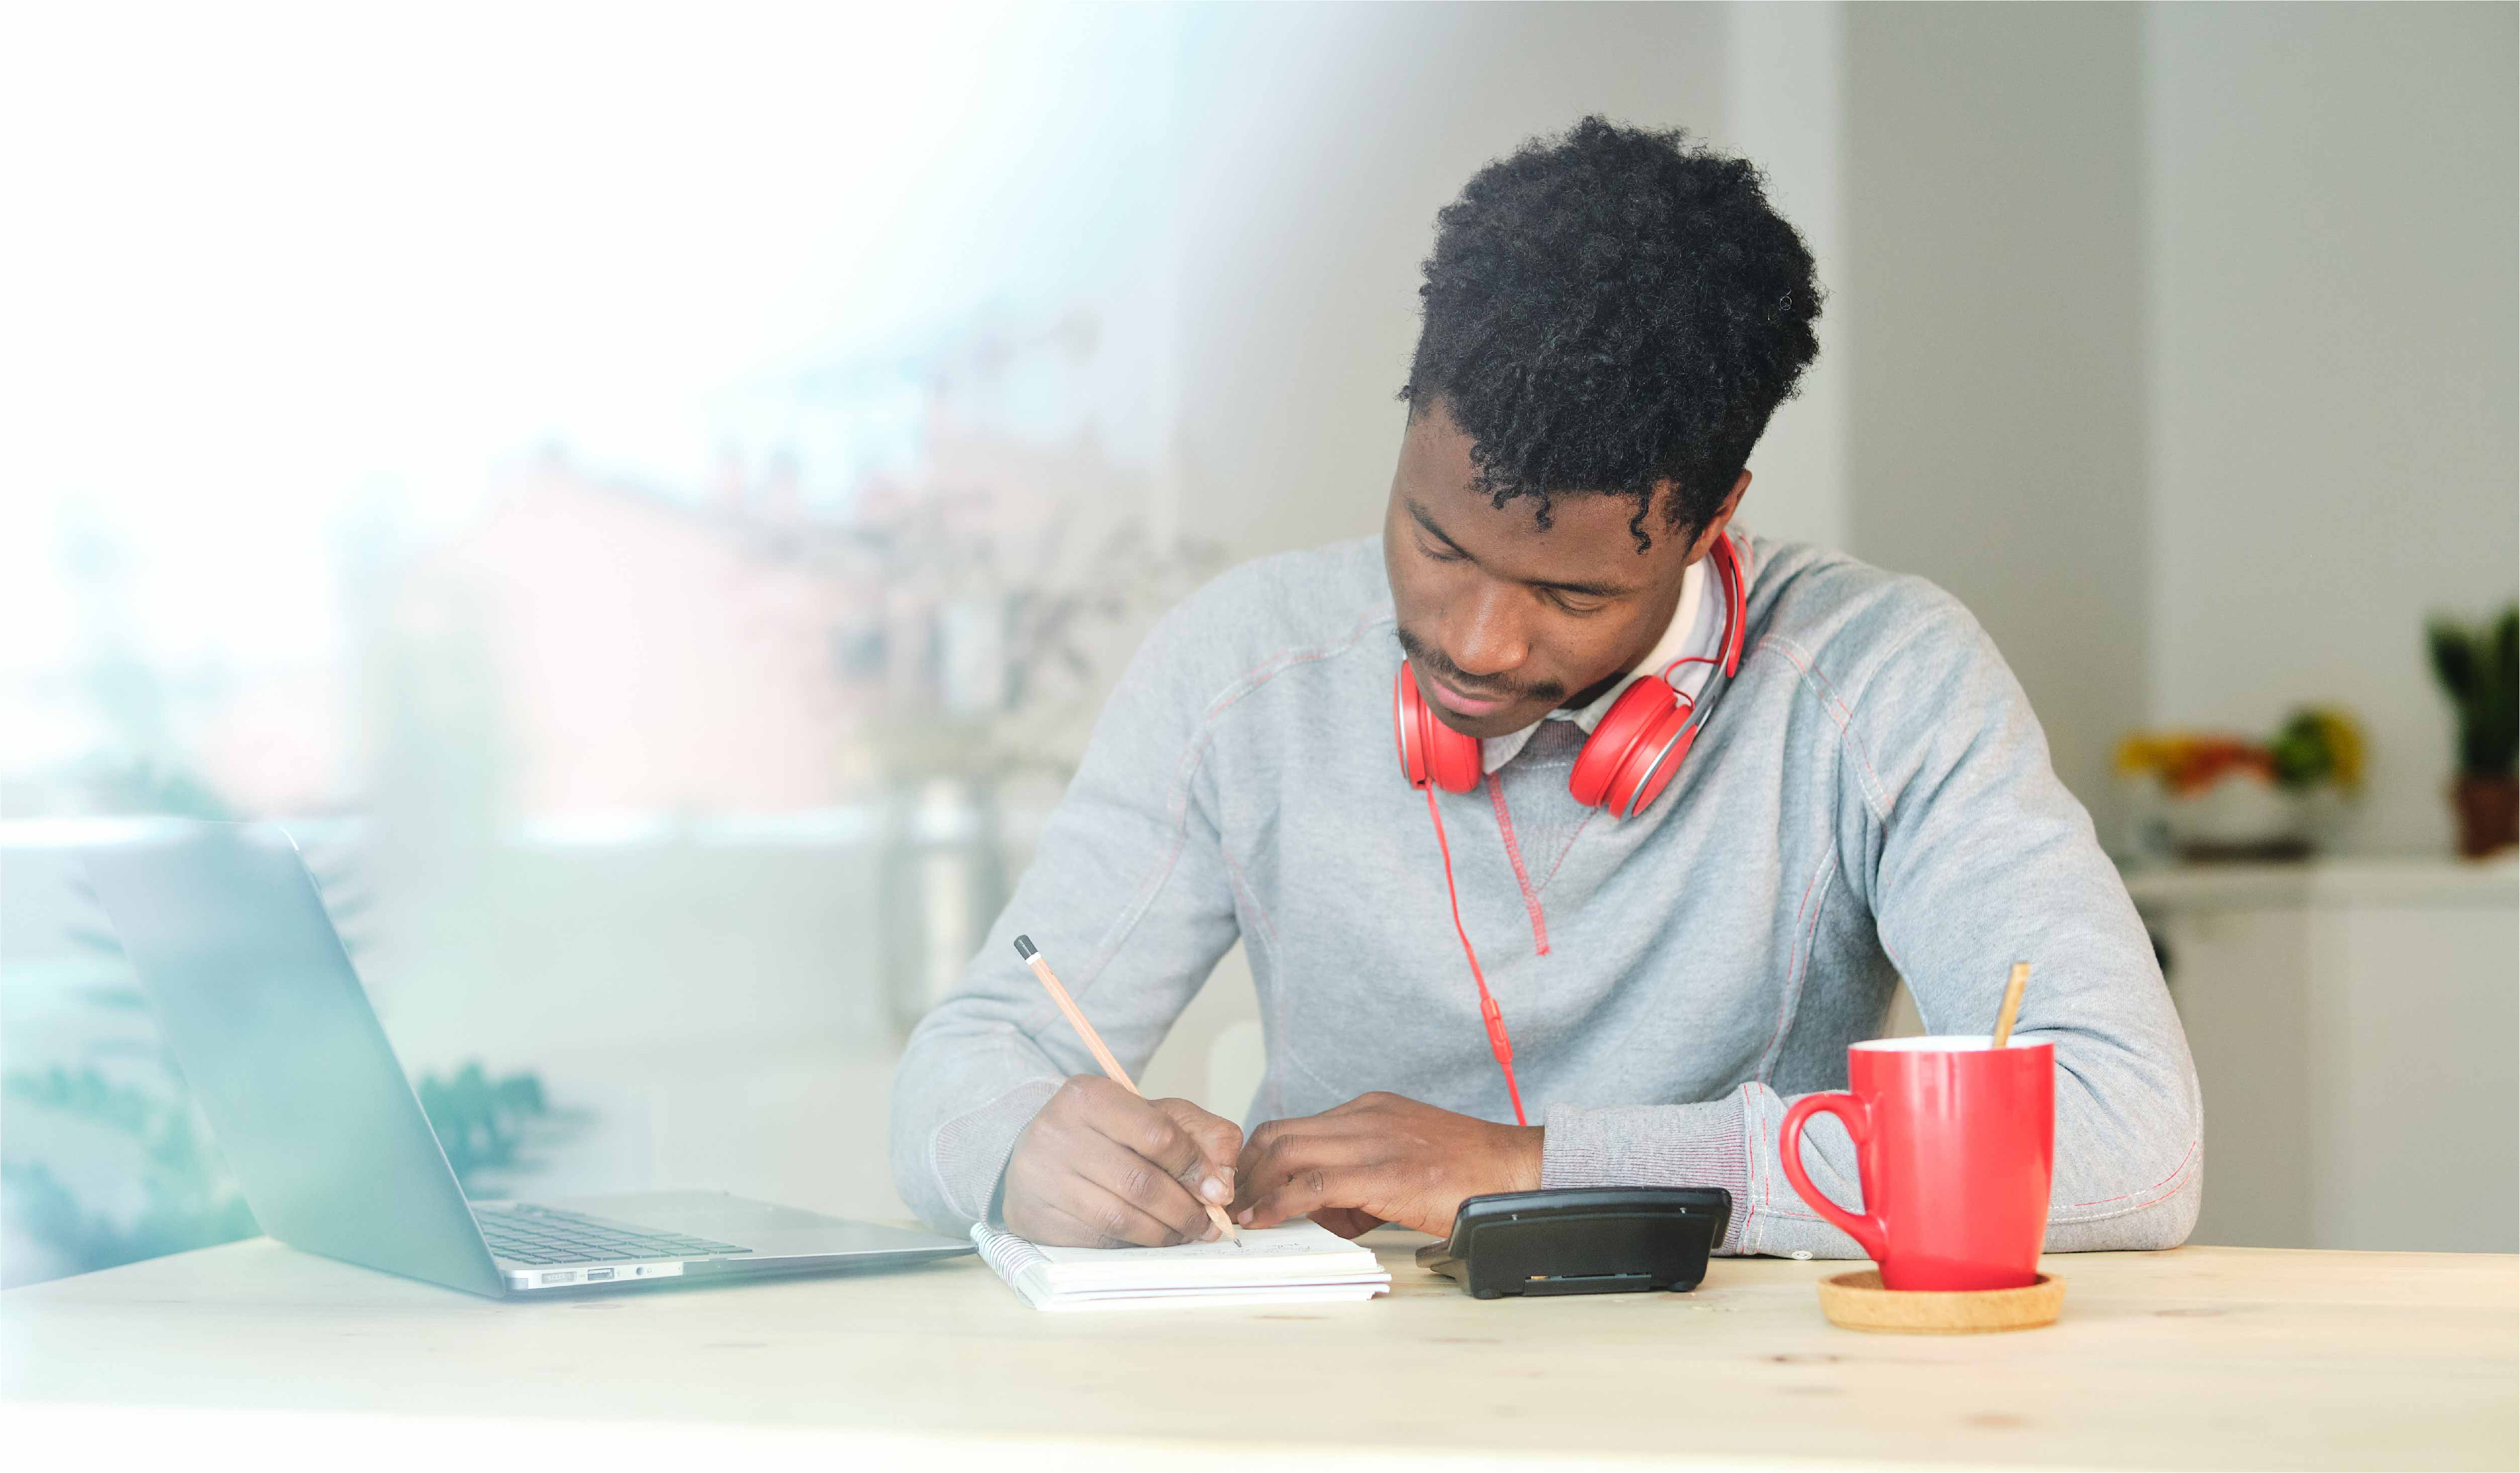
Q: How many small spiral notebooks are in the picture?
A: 1